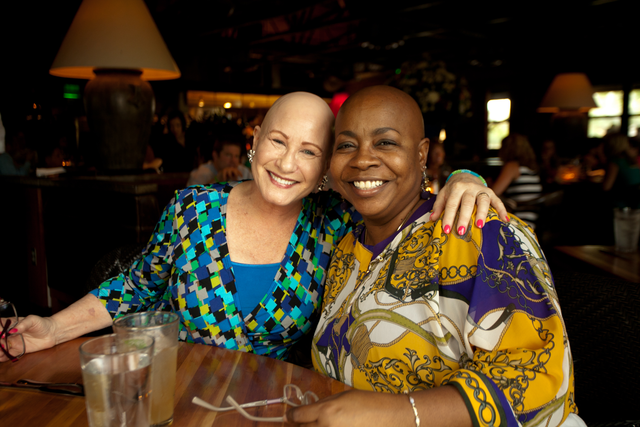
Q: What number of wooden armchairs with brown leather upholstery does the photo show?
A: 0